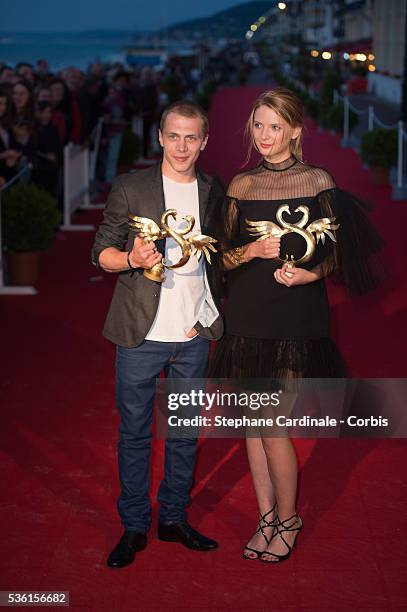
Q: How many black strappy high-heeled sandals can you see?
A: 2